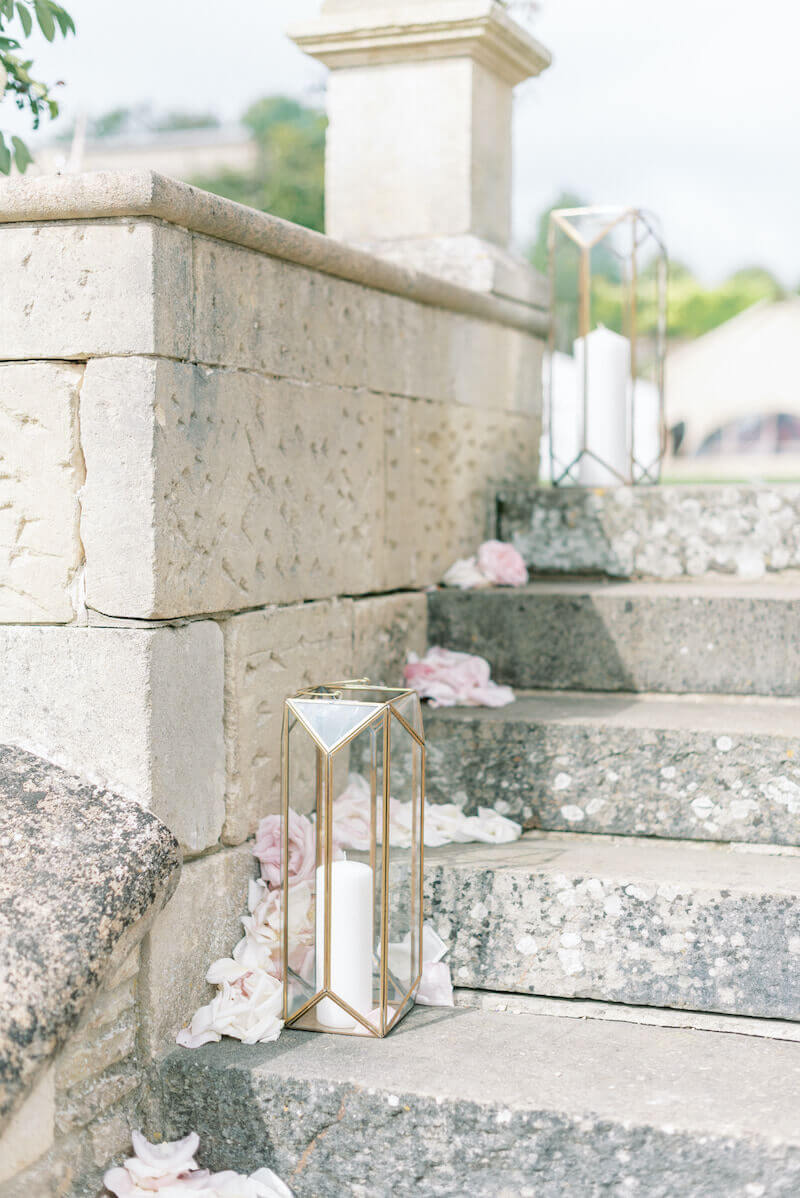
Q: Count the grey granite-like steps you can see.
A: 5